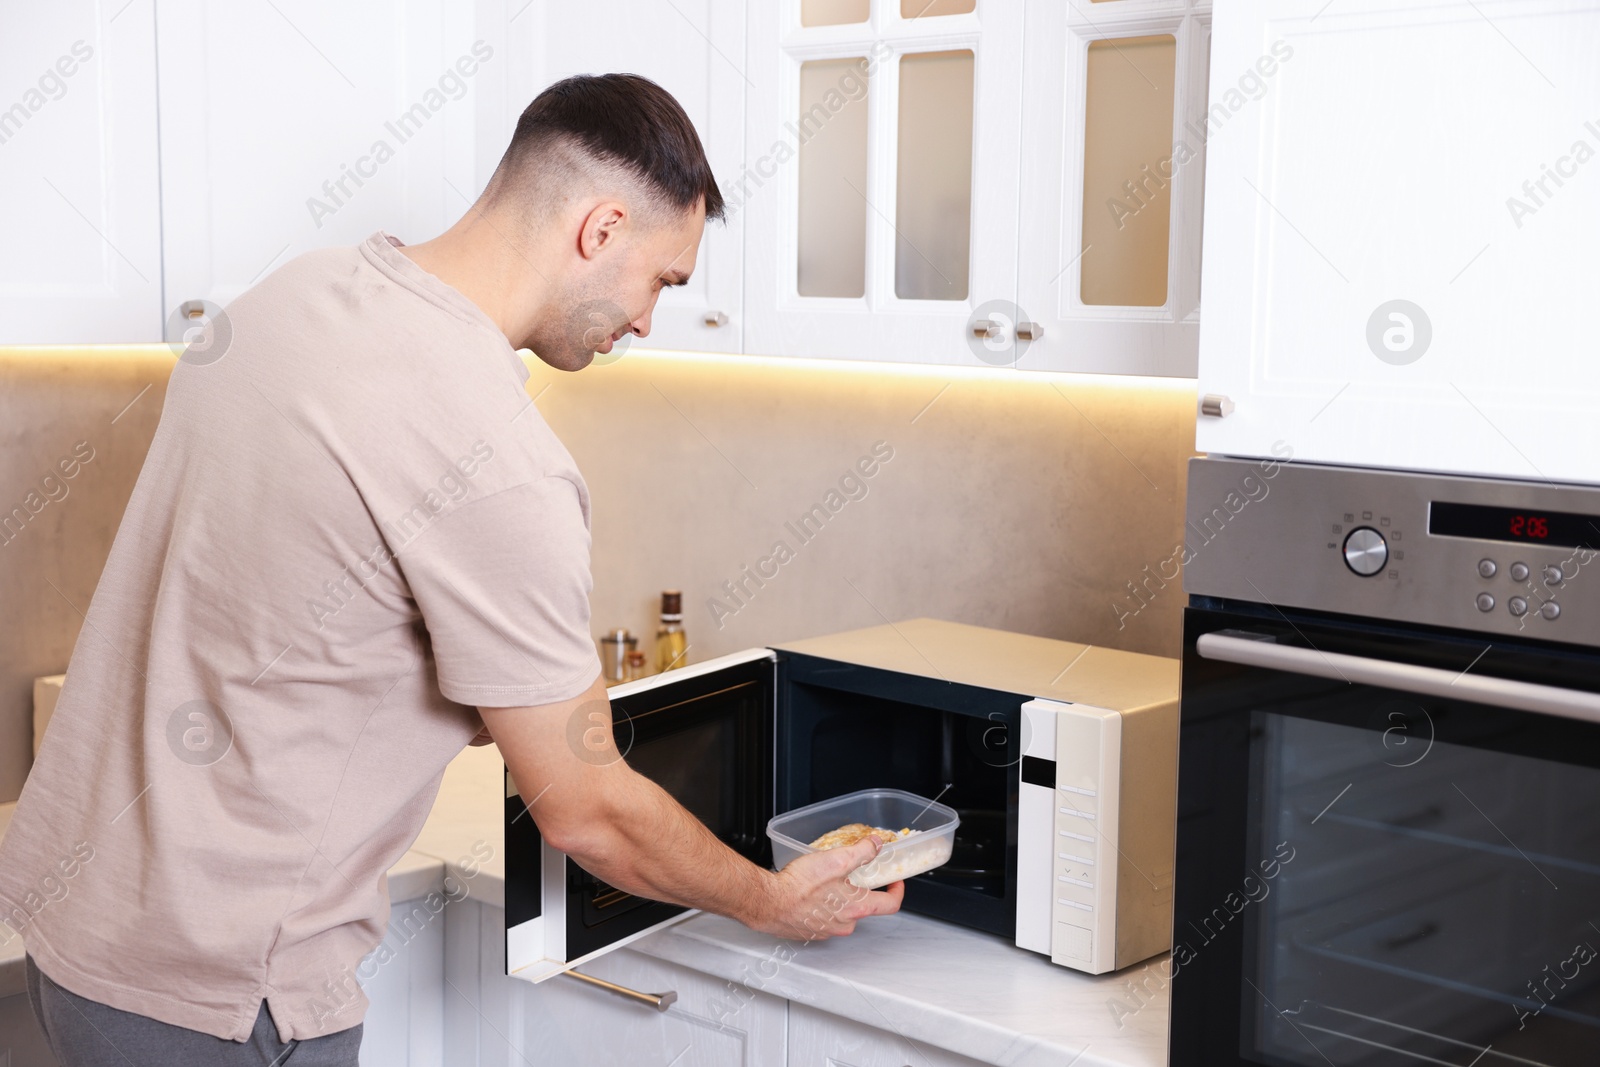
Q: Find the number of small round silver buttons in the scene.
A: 6